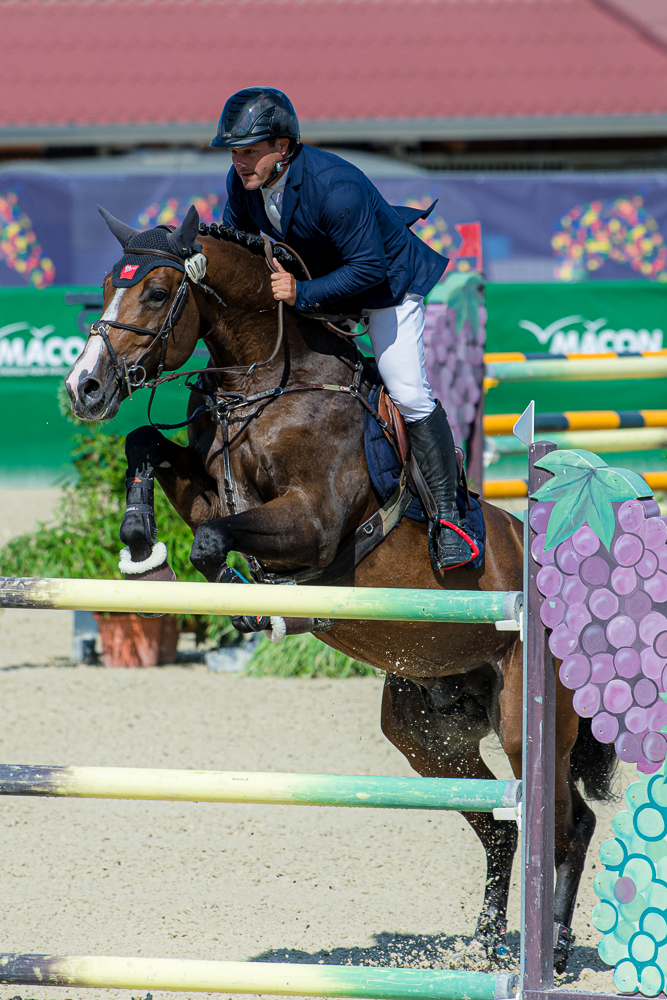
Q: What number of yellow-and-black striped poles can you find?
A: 3